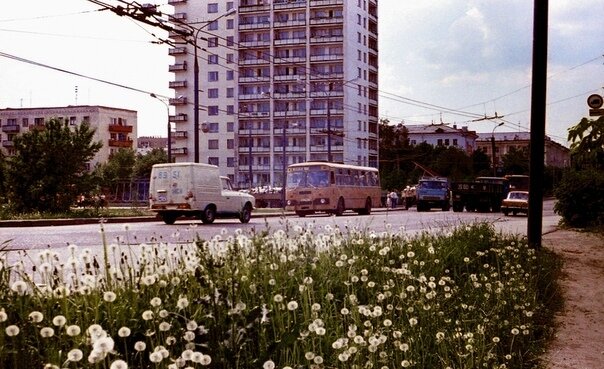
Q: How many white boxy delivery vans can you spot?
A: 1